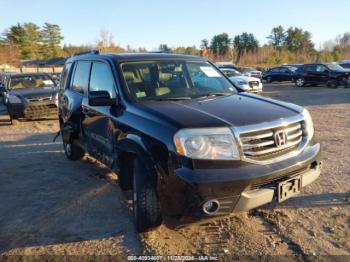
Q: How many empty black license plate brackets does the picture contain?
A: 1